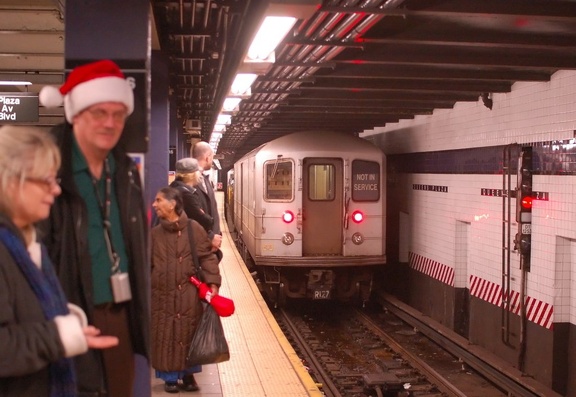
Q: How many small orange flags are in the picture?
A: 0